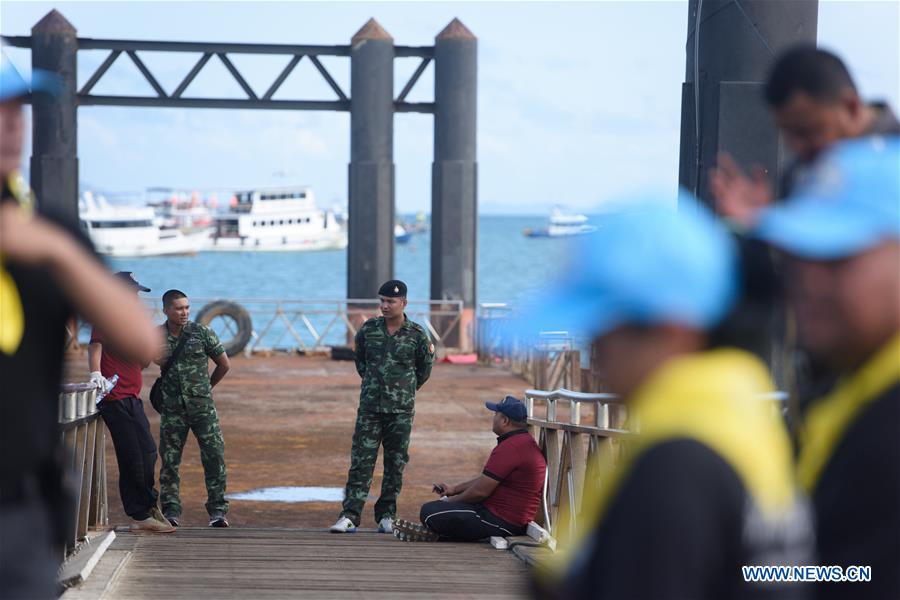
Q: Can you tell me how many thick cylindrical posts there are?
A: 4